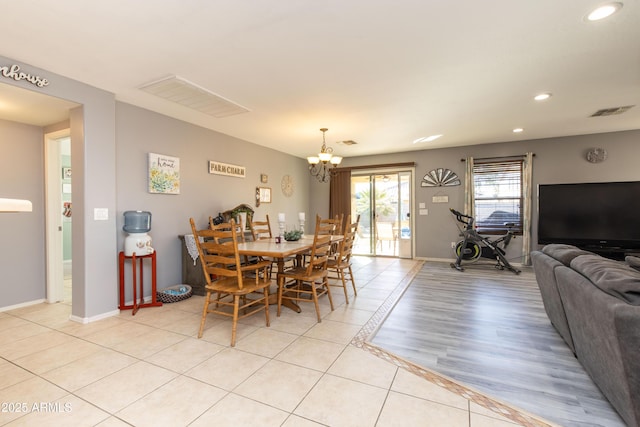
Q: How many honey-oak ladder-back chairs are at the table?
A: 6